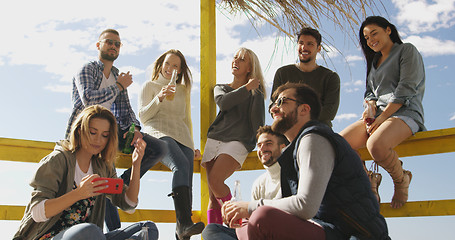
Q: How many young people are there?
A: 8